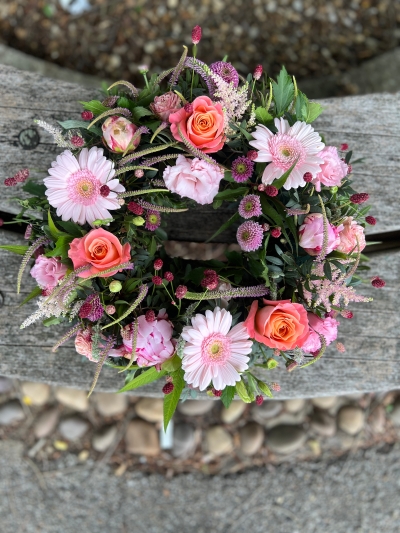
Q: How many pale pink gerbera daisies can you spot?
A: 3